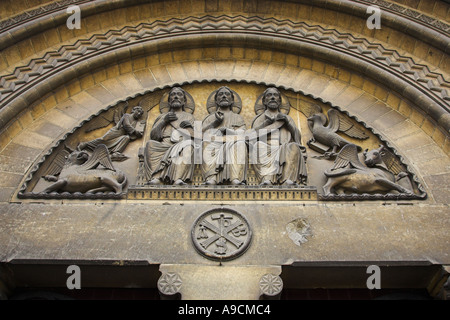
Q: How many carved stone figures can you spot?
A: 7